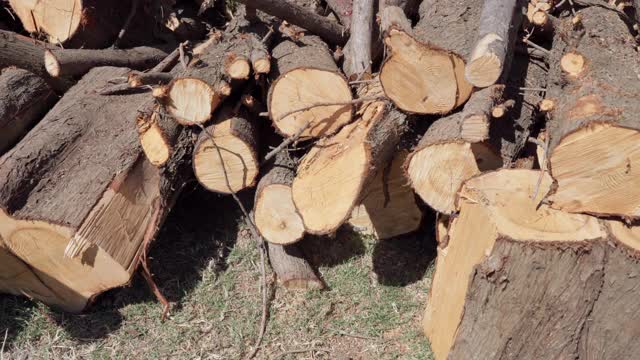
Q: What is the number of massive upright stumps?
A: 1